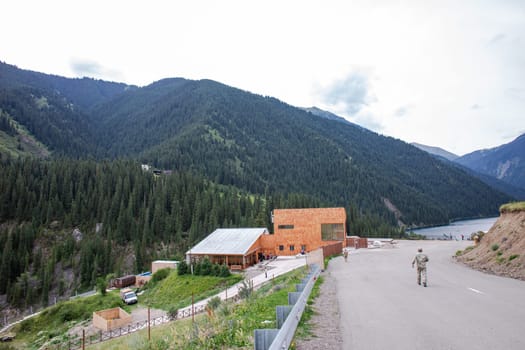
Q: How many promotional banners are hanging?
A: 0